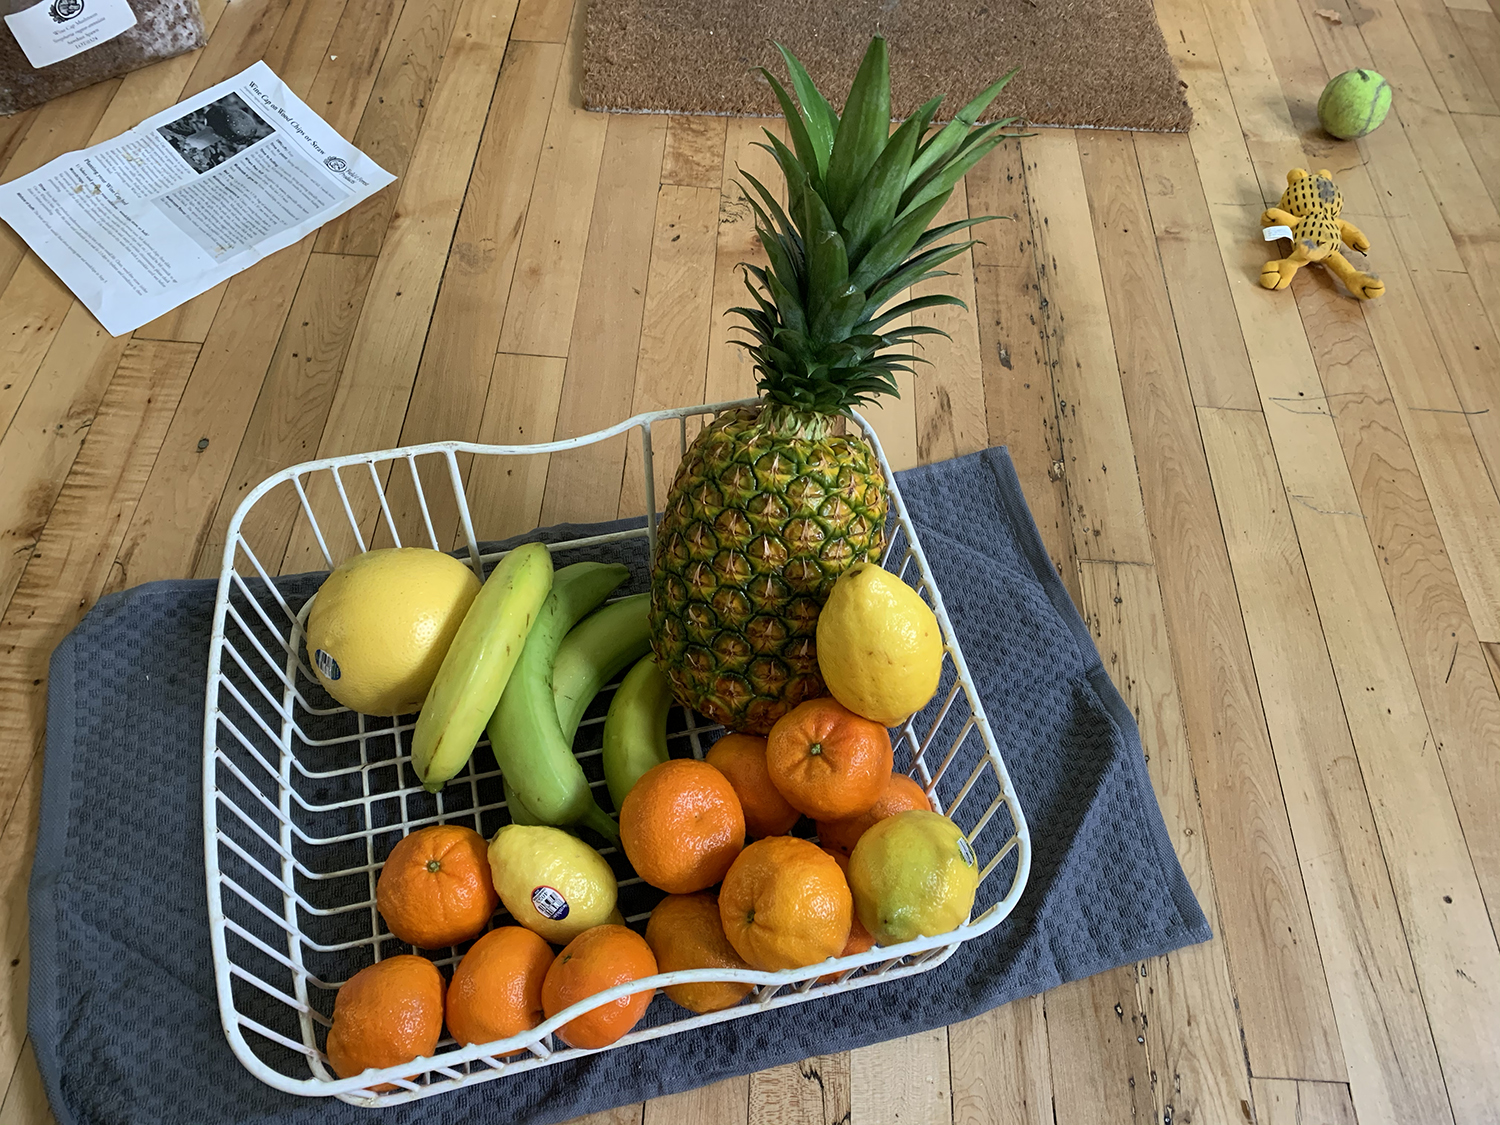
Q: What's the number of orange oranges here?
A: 11